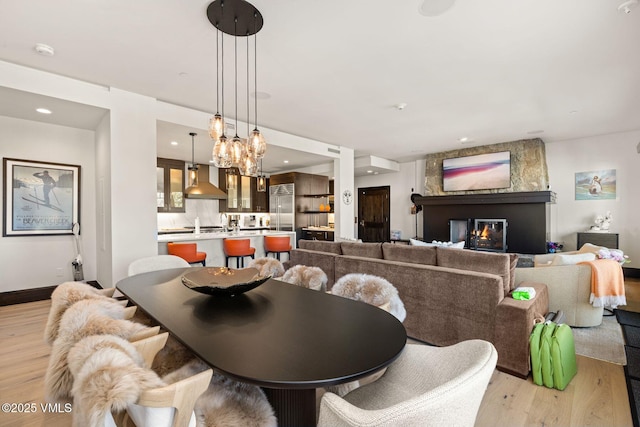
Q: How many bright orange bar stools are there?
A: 3